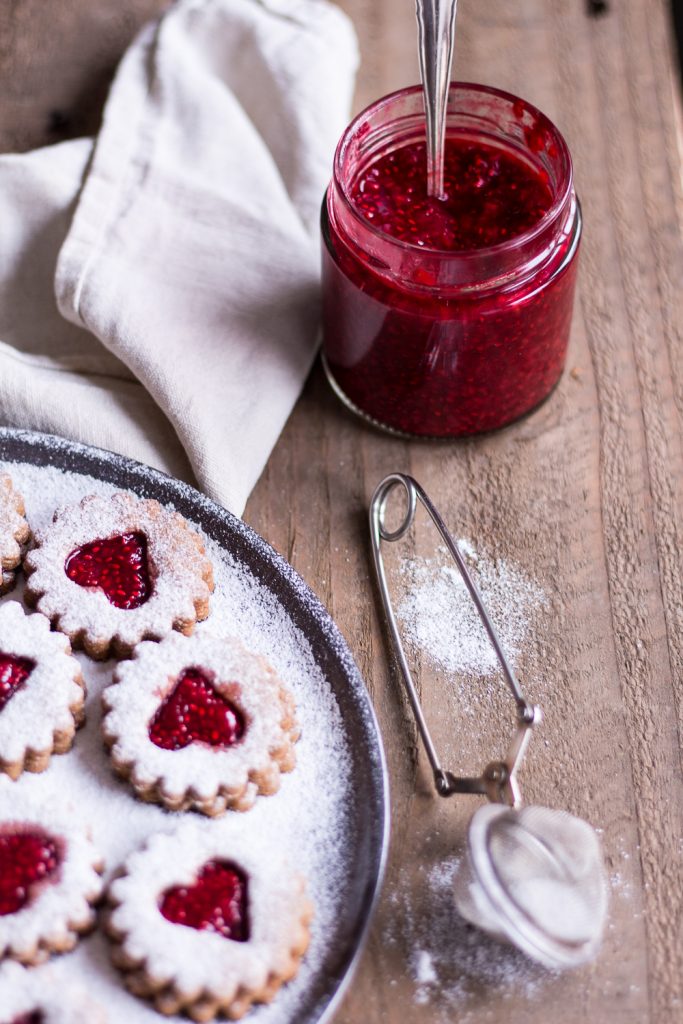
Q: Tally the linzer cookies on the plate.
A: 7